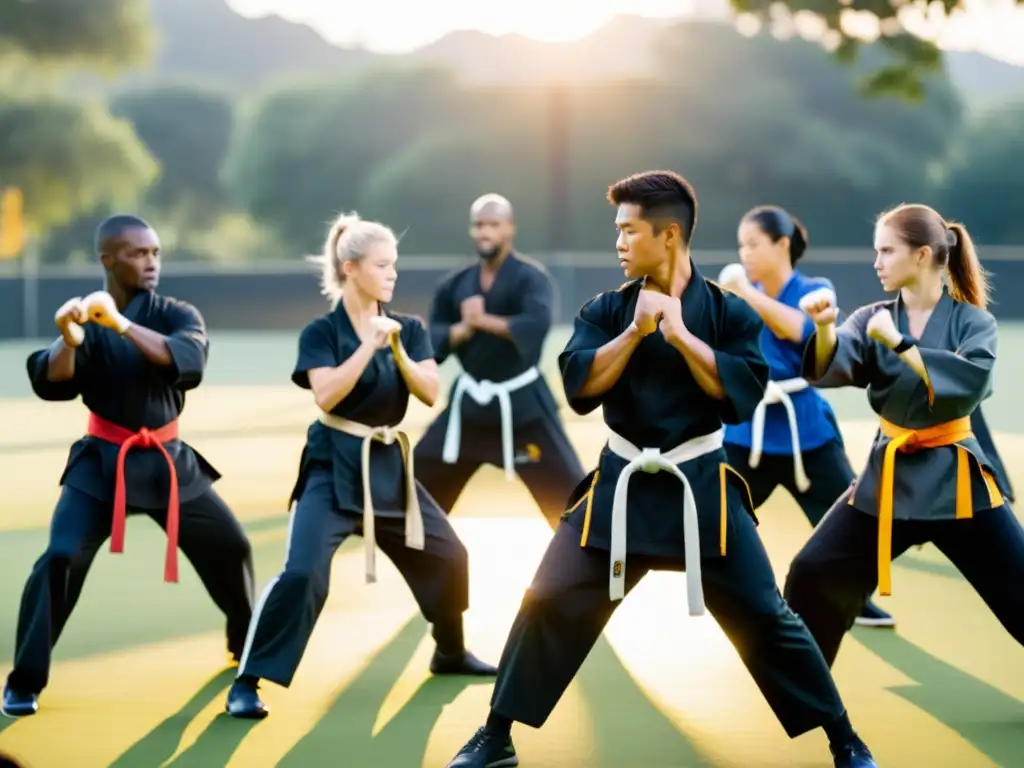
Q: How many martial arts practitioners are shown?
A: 6